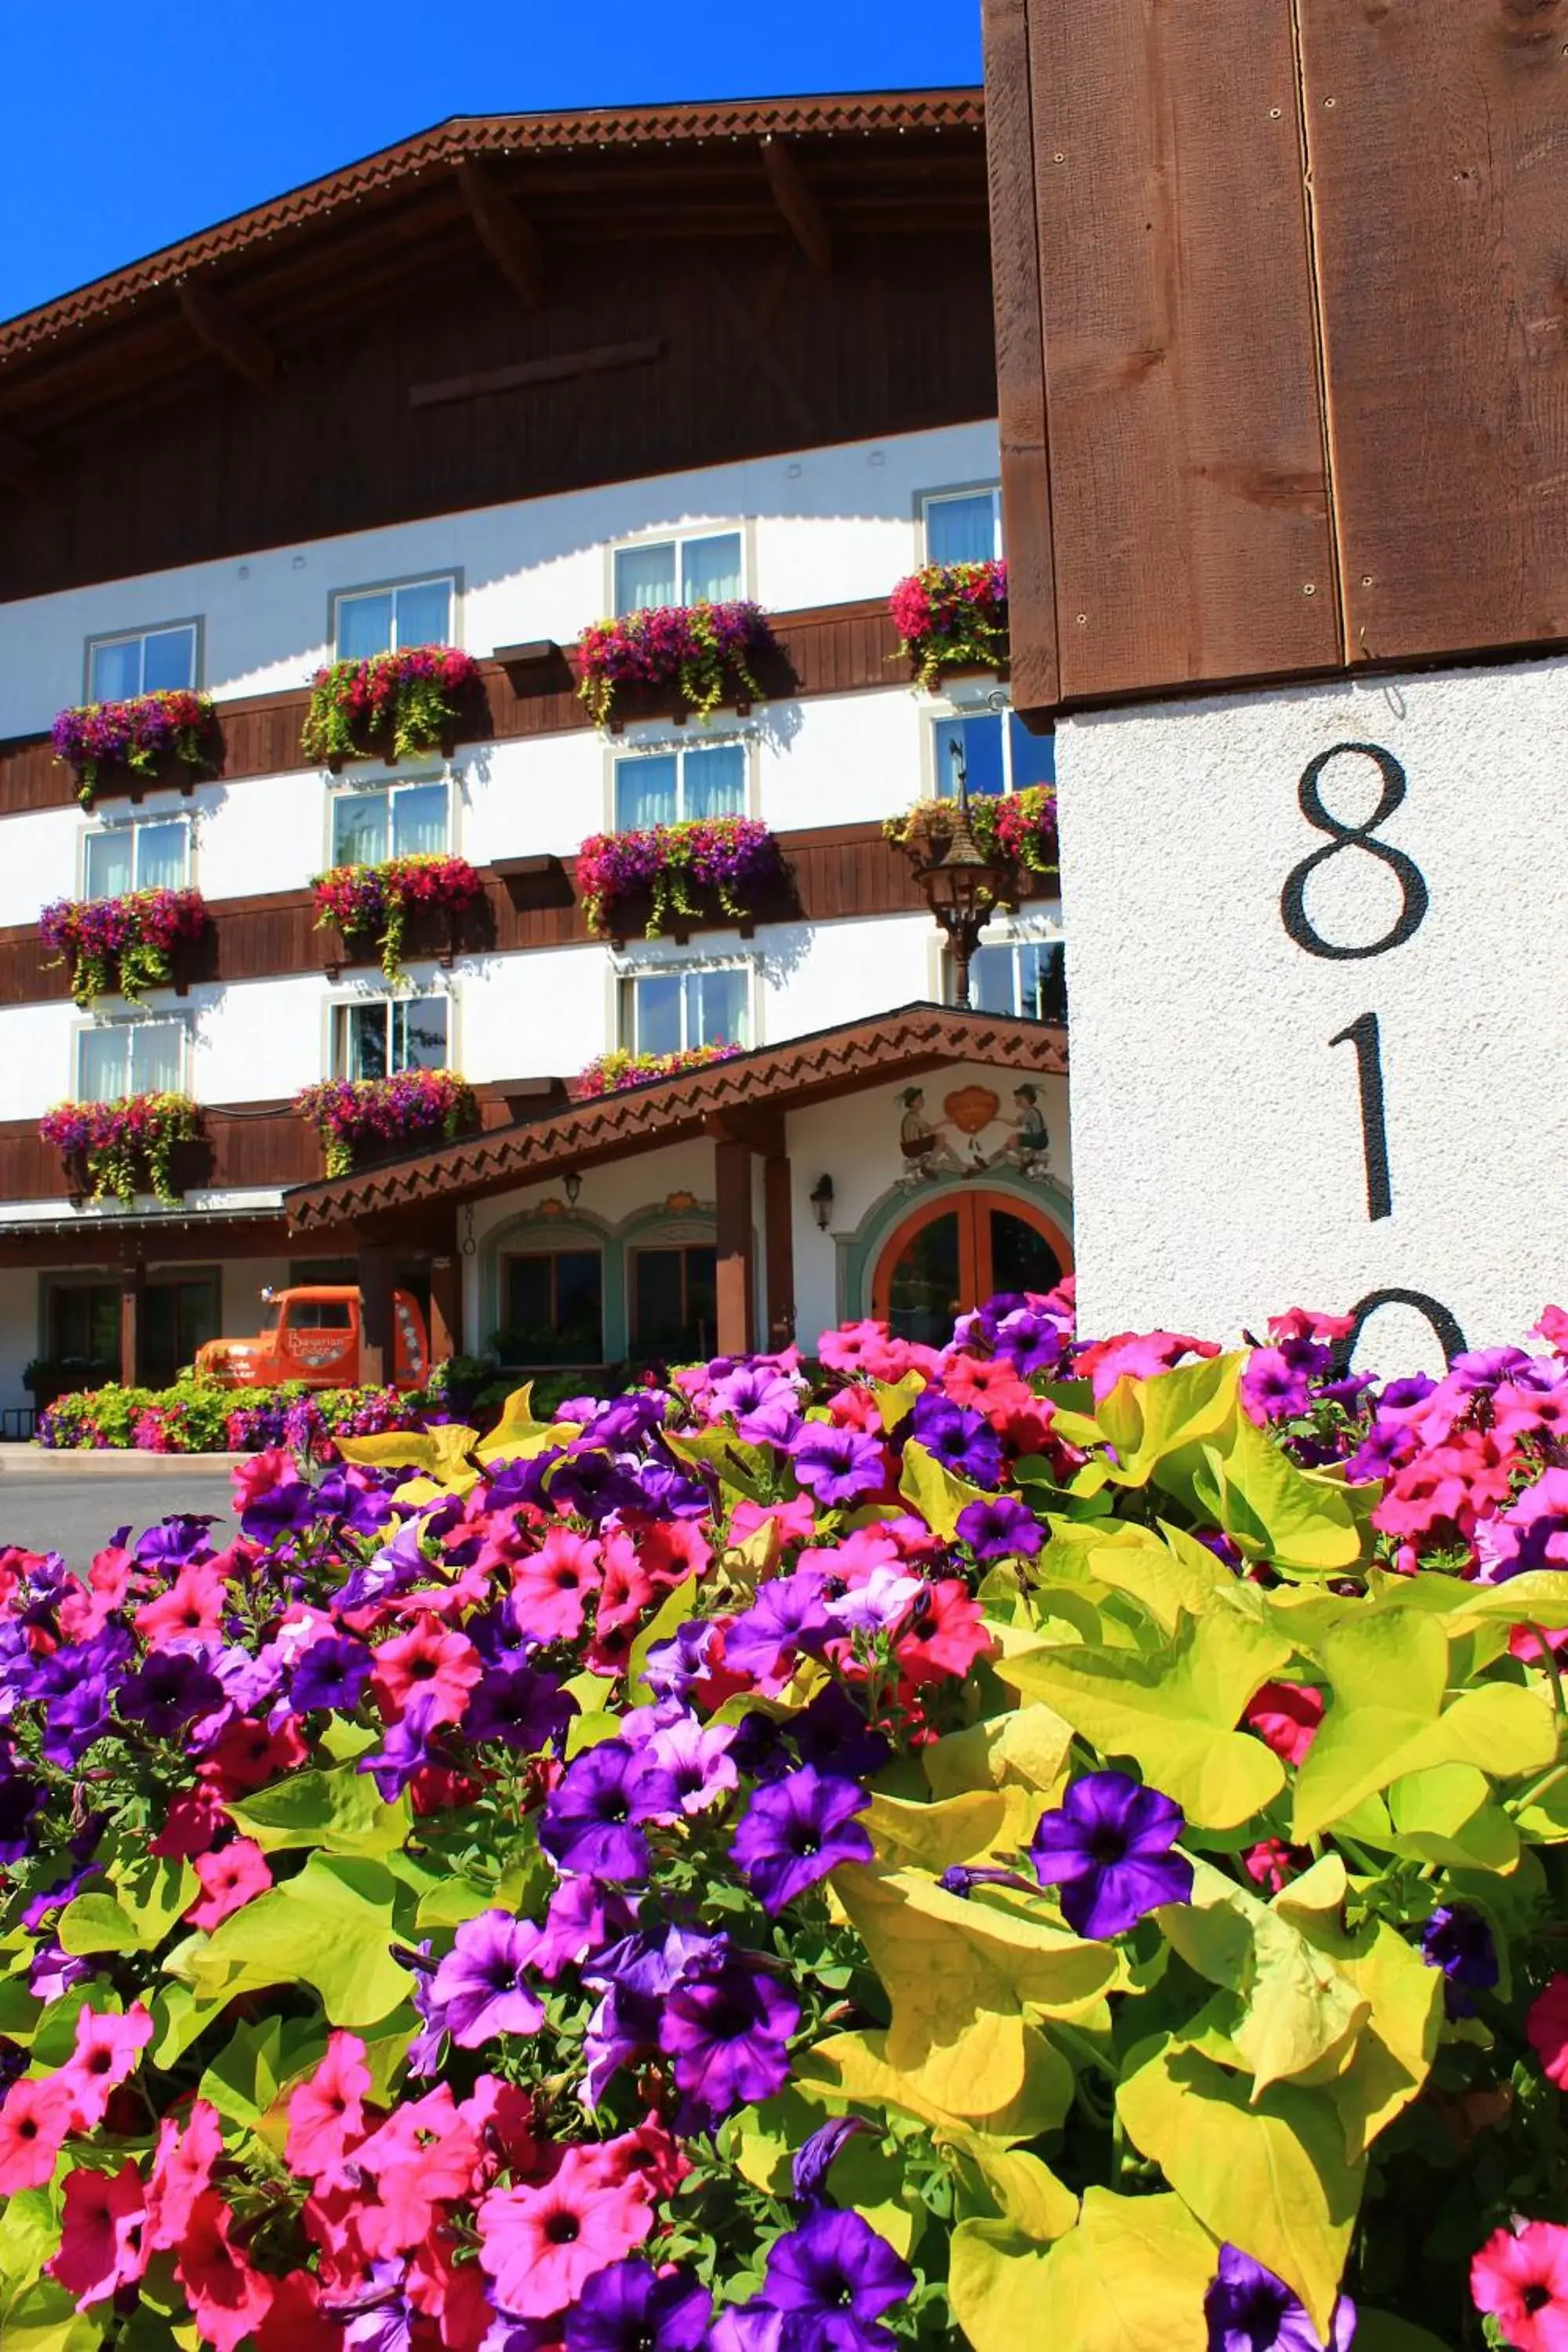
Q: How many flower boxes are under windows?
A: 11